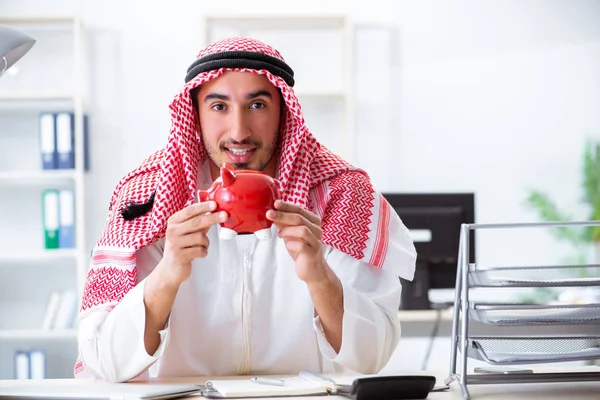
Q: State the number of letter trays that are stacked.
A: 3